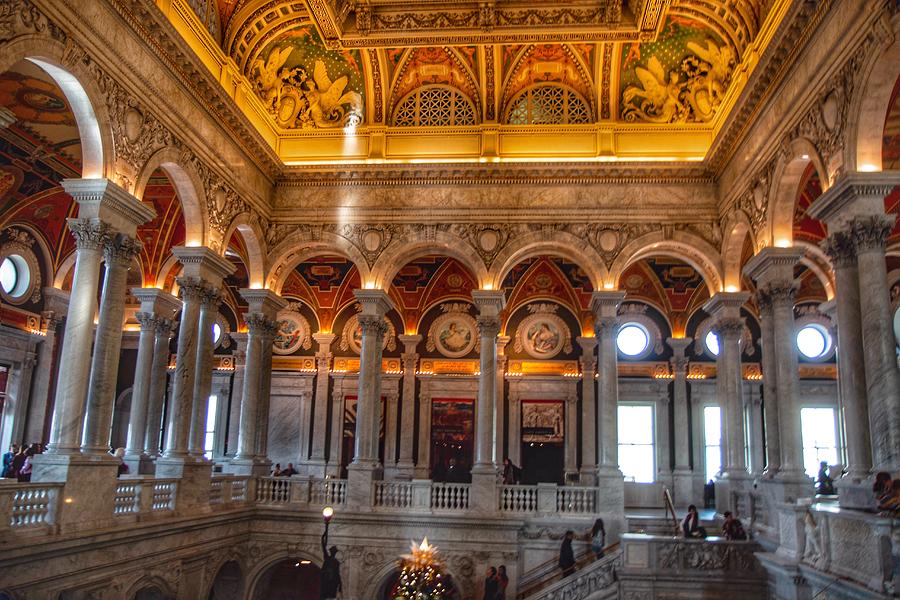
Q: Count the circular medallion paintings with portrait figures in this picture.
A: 4